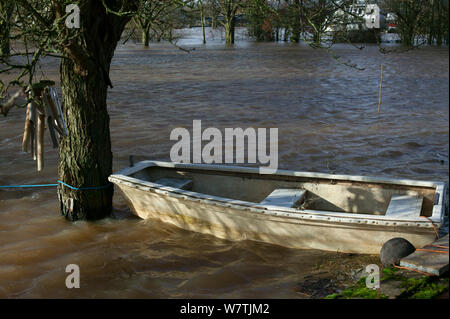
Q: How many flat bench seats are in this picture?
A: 3